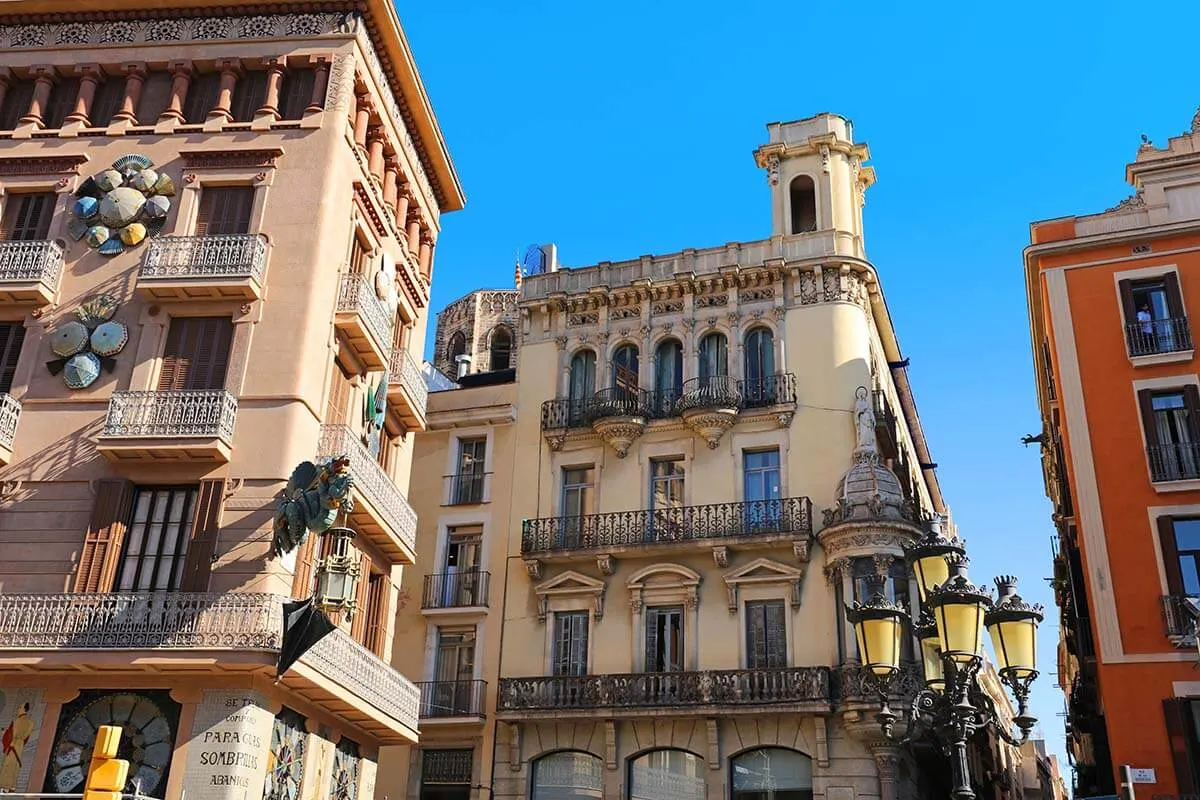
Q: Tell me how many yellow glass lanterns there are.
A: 5